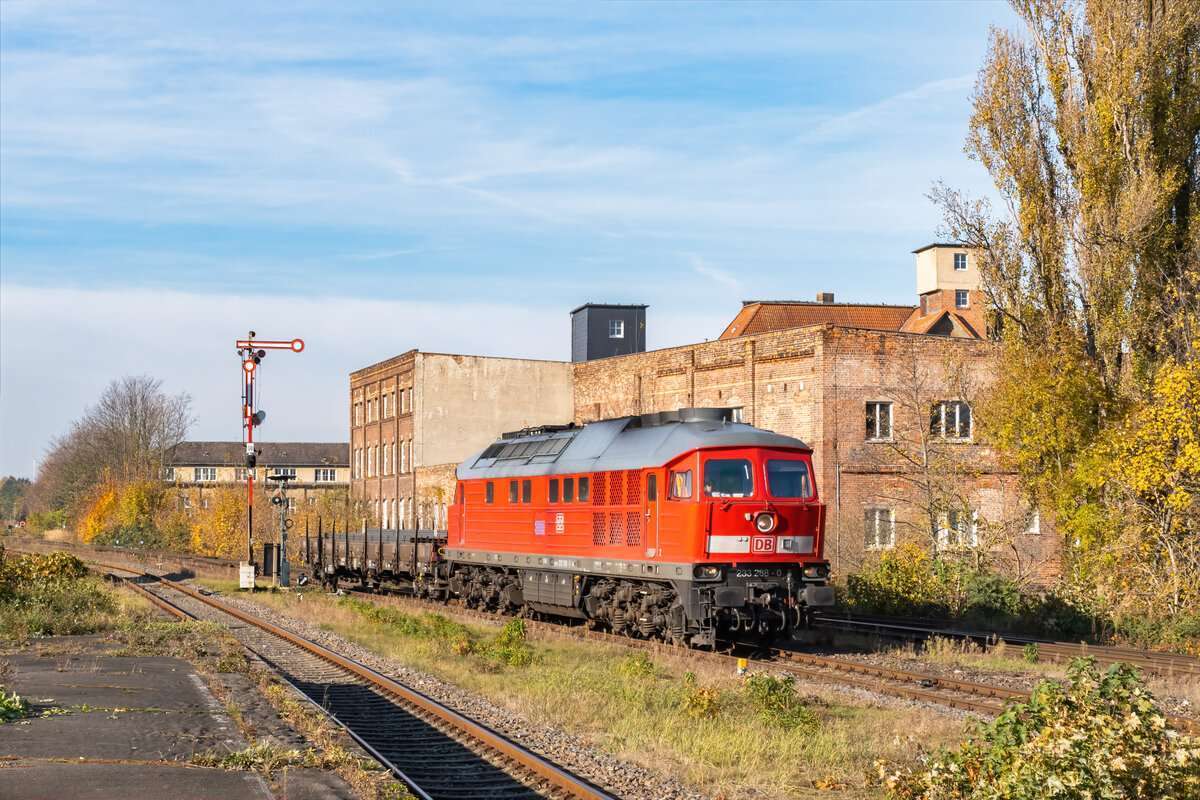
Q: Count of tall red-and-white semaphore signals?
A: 1